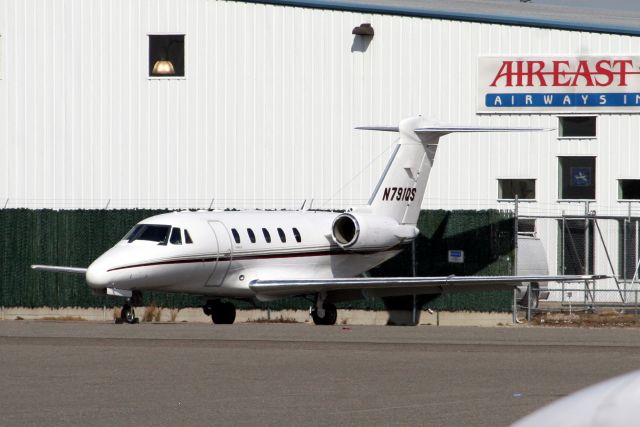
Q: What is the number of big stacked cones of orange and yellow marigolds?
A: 0